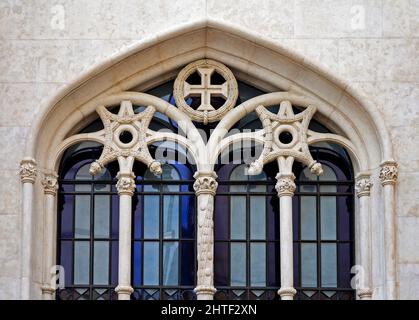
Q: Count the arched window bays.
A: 4